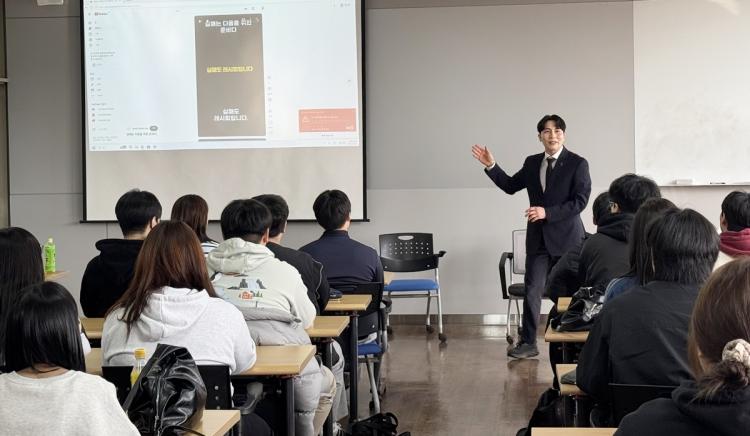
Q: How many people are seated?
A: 14